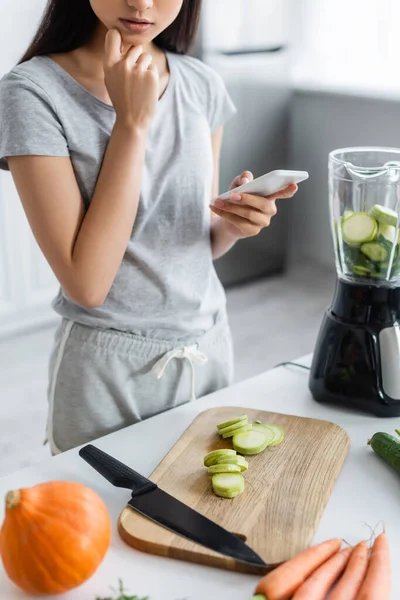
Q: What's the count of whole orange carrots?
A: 4